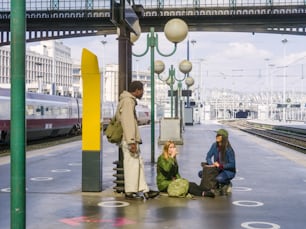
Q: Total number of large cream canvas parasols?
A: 0